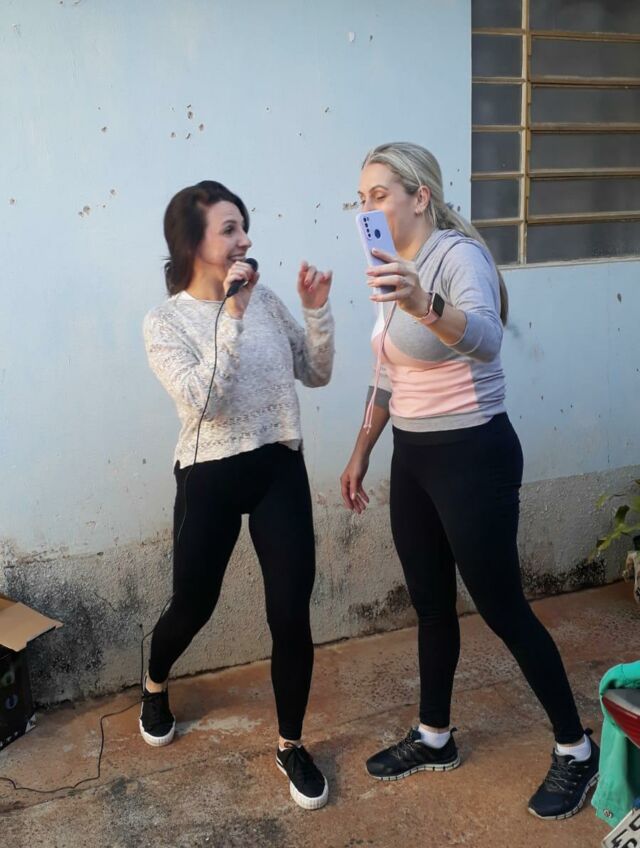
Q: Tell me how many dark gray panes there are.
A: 12